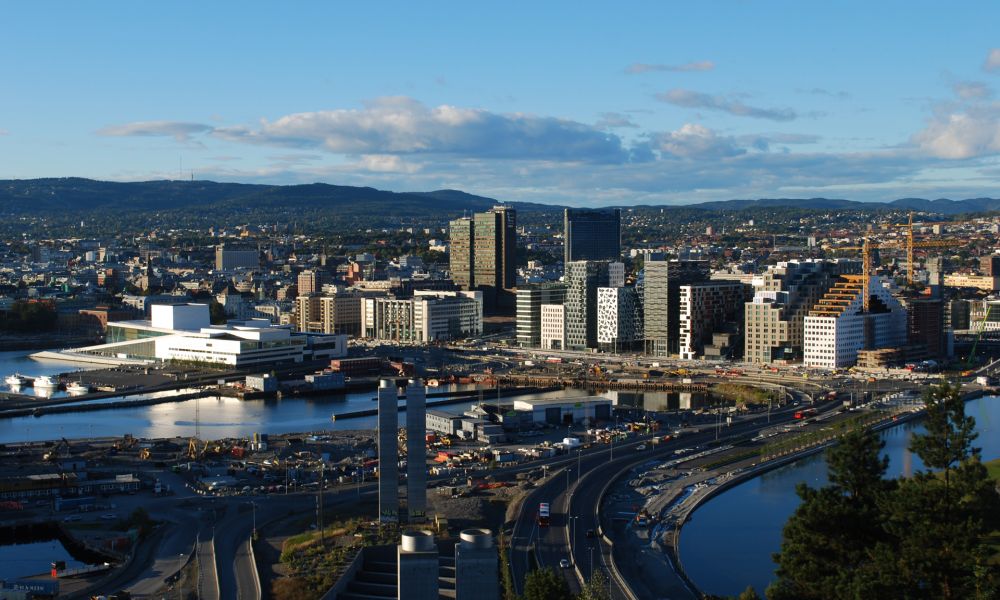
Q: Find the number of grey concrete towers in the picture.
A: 4